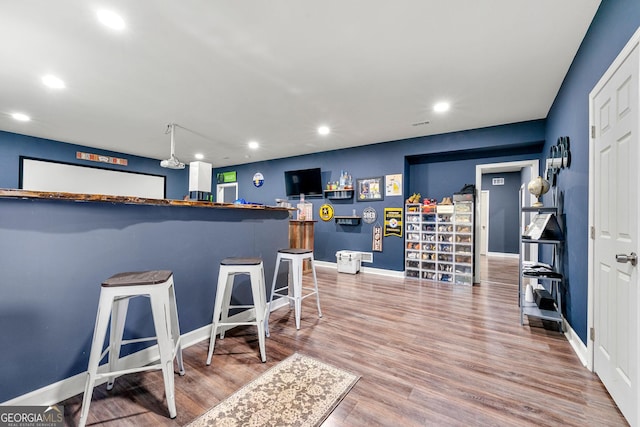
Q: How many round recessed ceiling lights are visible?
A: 7